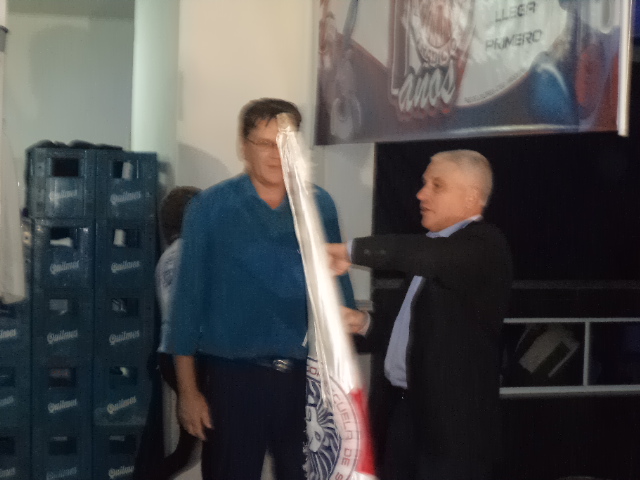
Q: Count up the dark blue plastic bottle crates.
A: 13